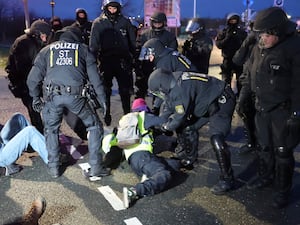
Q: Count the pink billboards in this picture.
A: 1